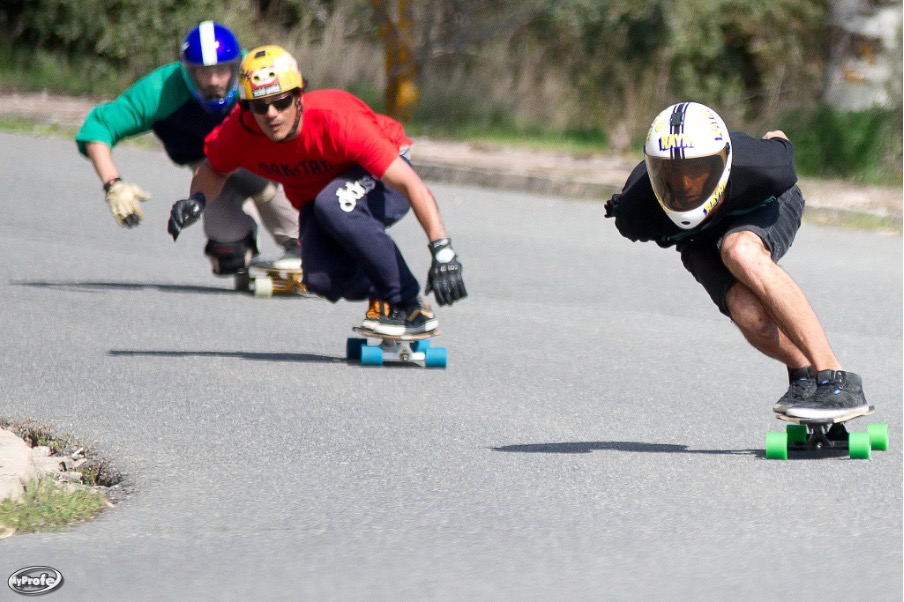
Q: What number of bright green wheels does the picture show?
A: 4